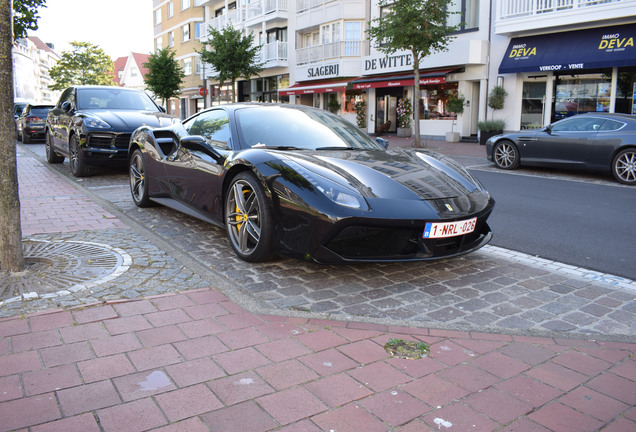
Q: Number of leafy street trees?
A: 5